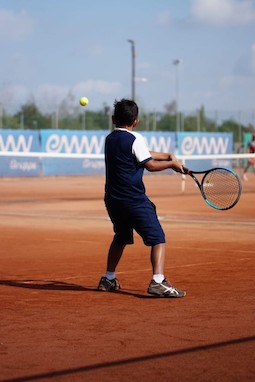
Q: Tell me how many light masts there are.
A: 2